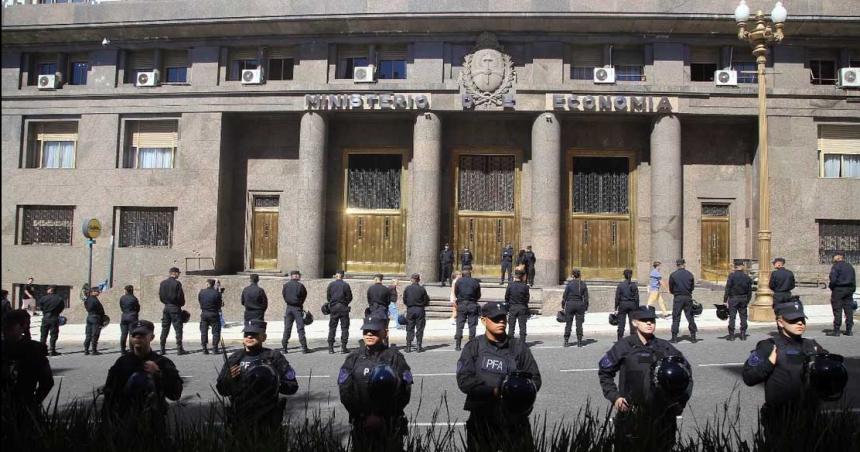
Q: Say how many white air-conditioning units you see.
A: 7